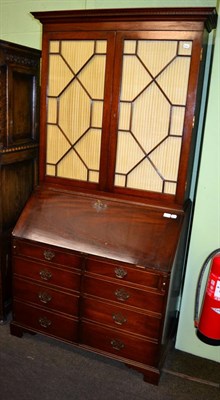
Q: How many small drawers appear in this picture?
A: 8